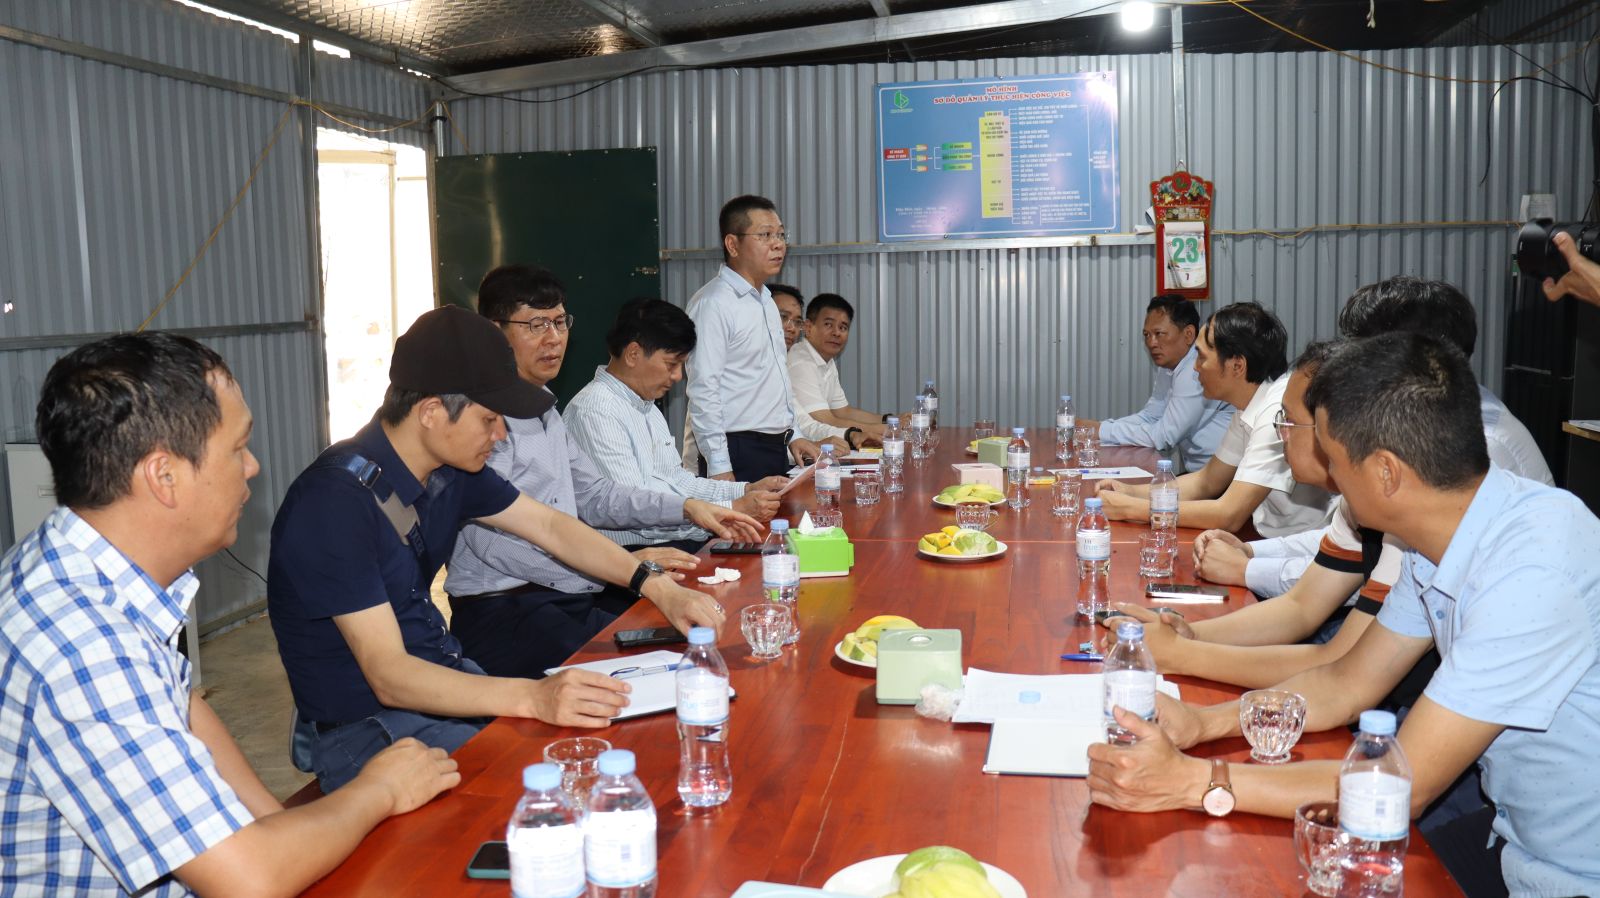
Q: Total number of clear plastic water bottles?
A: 14